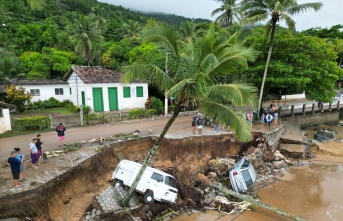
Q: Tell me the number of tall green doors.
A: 2